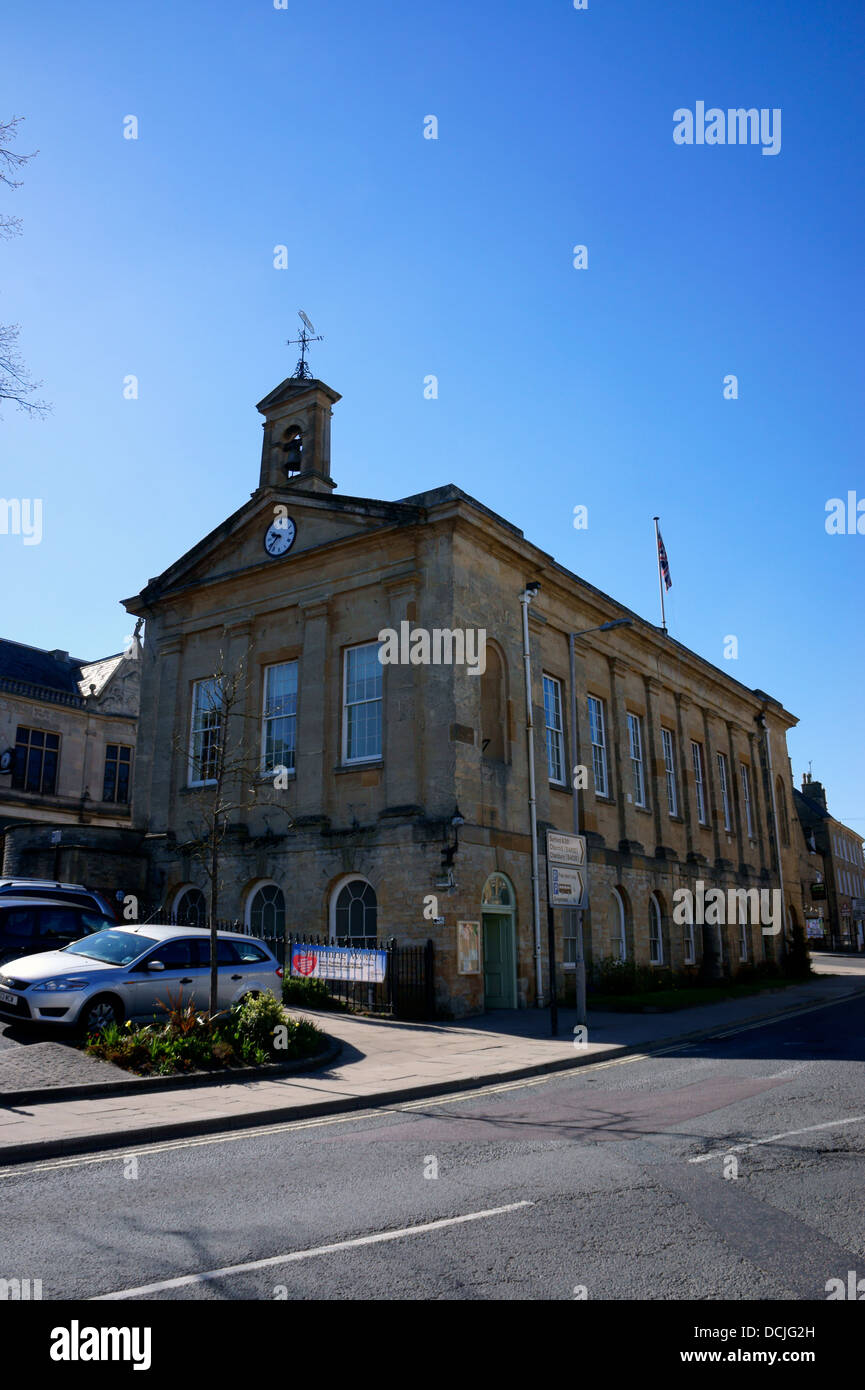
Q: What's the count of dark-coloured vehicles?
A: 2